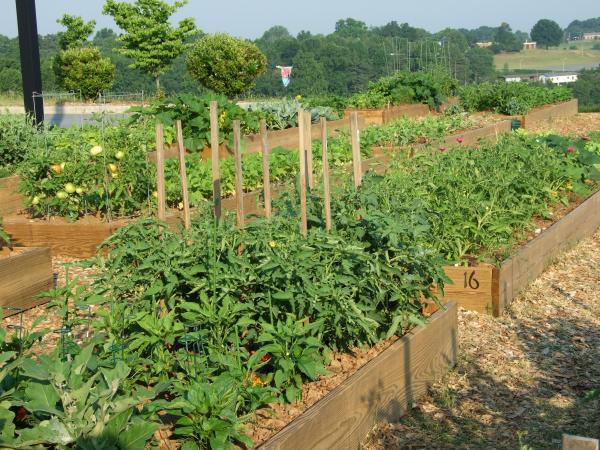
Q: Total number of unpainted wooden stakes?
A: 9